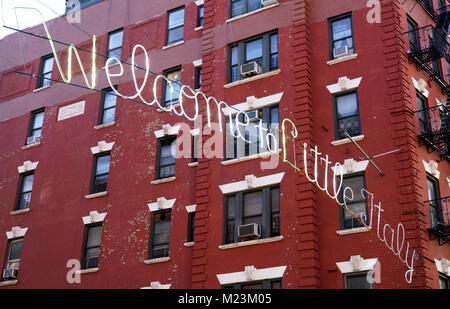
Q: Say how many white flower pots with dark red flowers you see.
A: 0